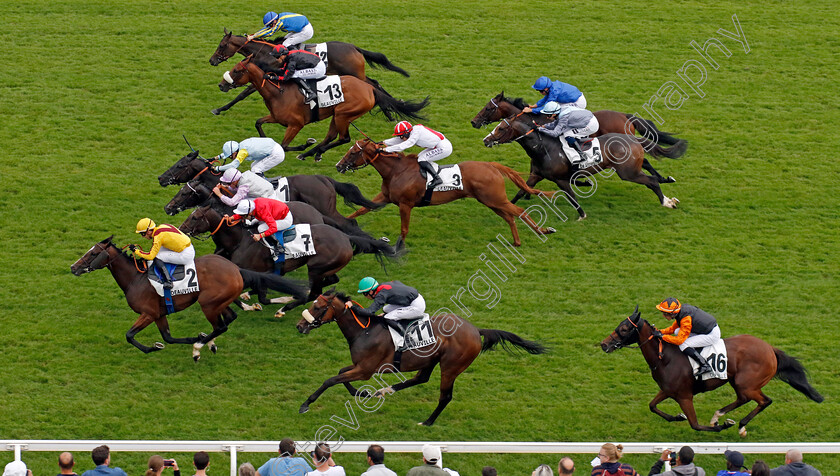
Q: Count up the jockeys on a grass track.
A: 11